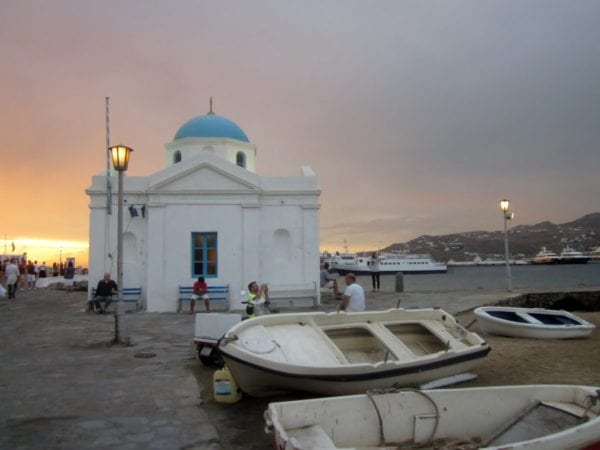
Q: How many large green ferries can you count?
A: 0